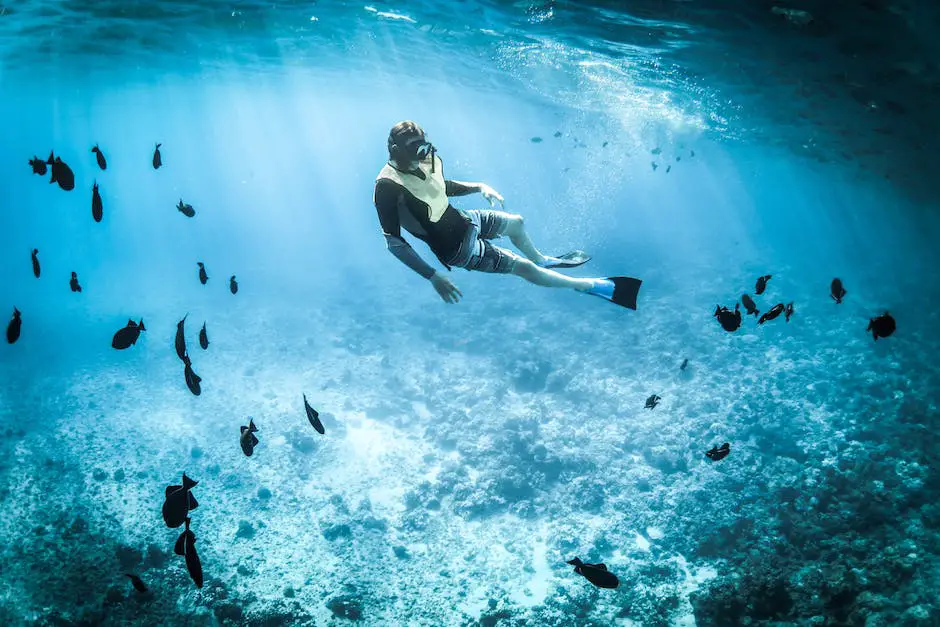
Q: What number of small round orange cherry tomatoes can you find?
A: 0